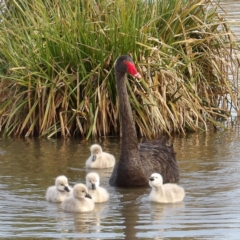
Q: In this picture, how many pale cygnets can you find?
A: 5